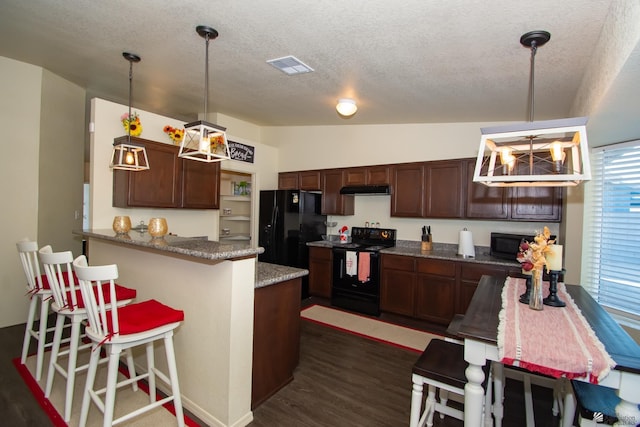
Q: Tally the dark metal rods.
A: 3